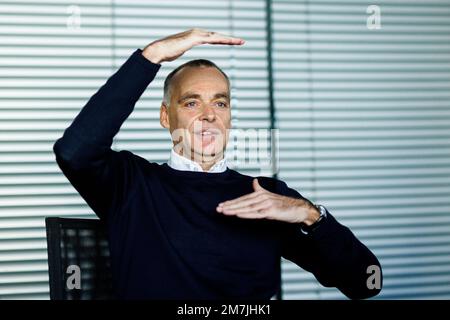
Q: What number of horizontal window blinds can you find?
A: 2